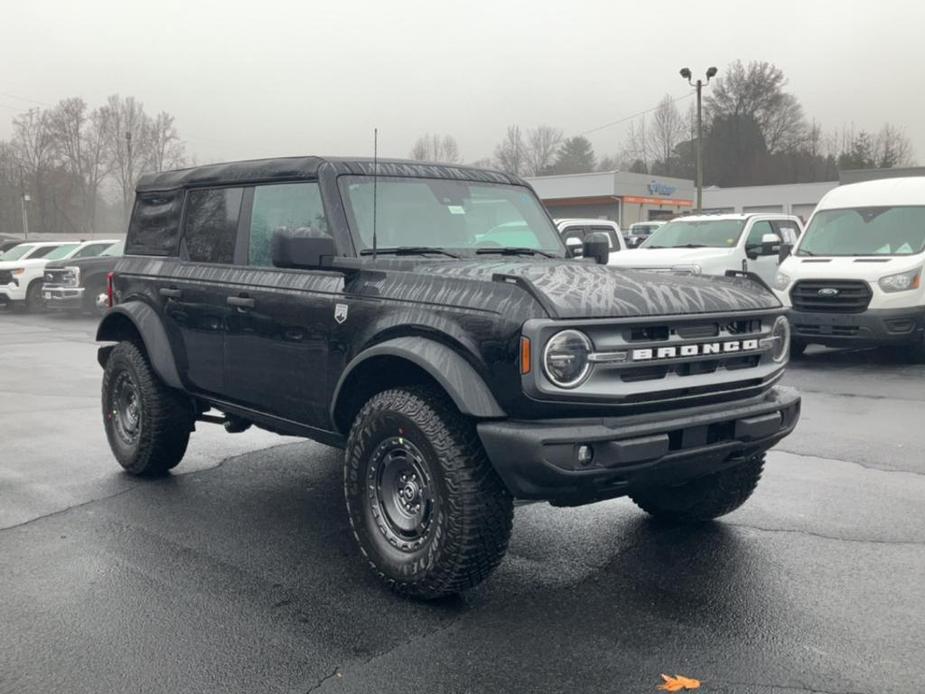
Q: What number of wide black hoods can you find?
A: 1